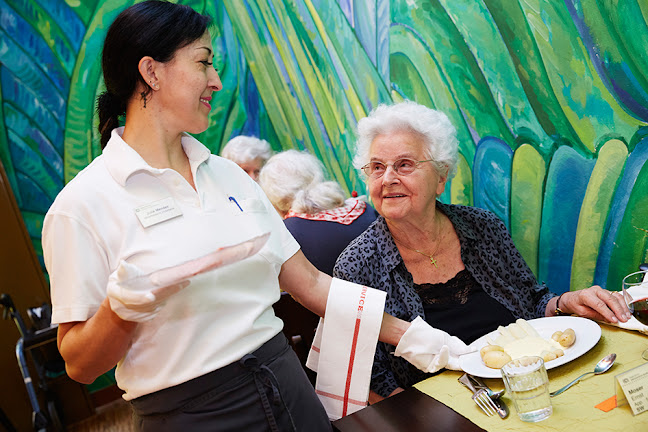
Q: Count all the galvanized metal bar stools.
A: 0